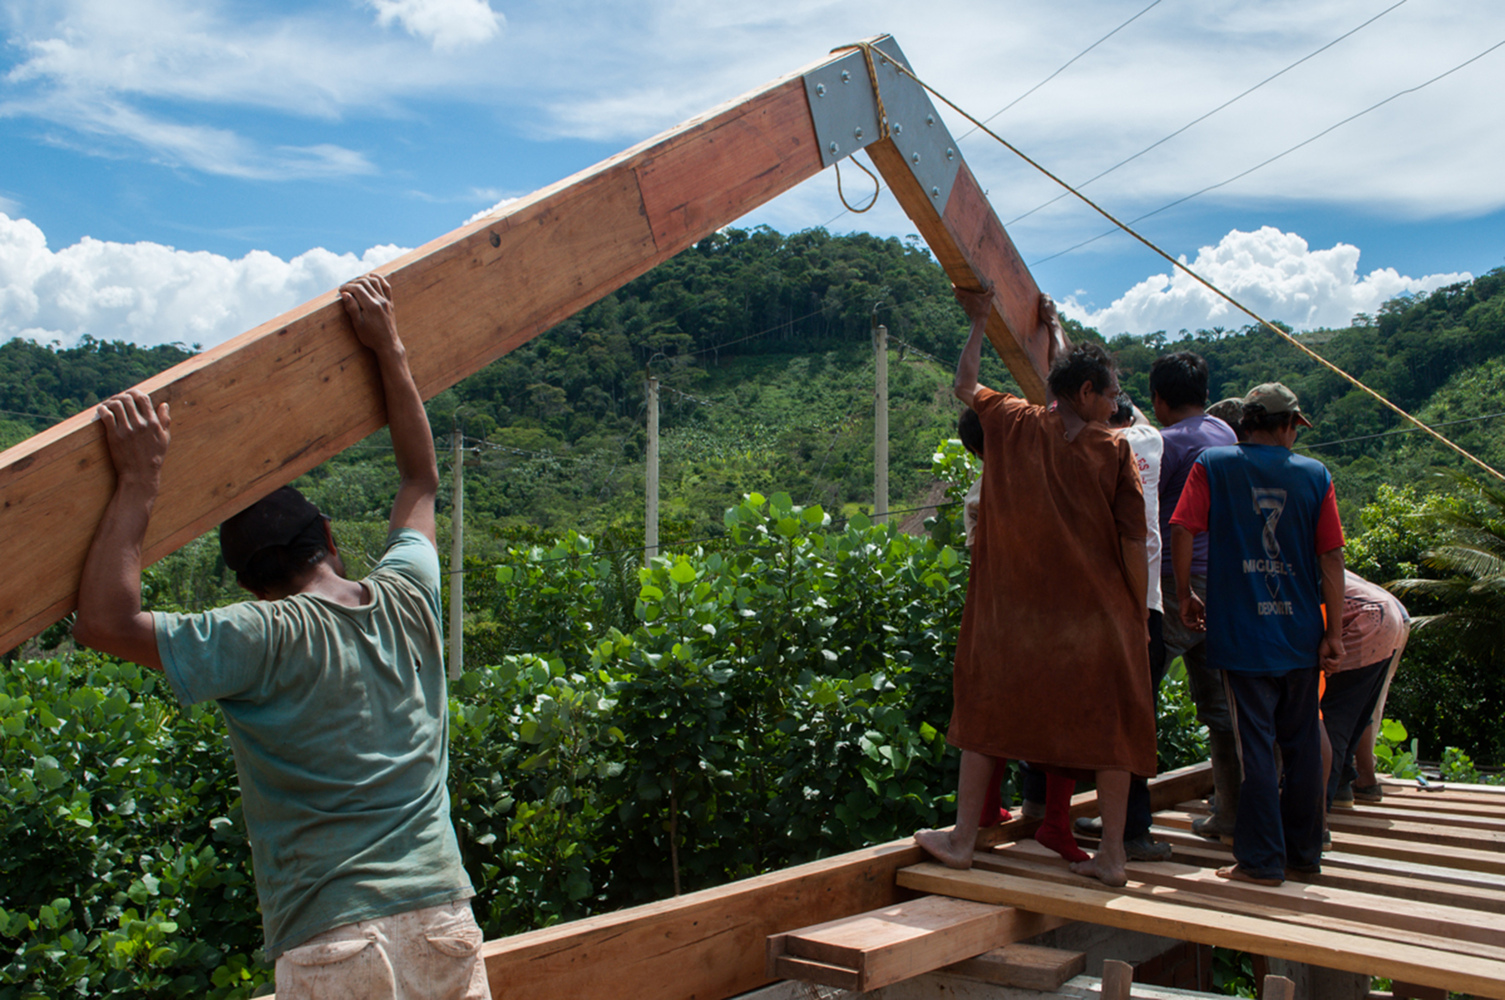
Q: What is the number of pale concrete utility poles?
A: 3